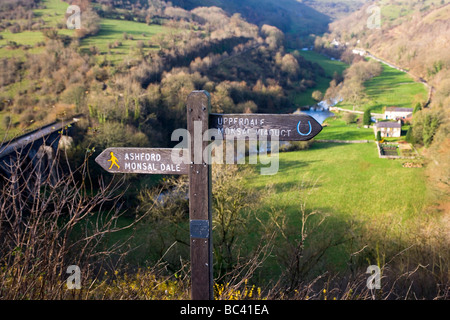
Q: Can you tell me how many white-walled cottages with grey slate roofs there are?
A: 2